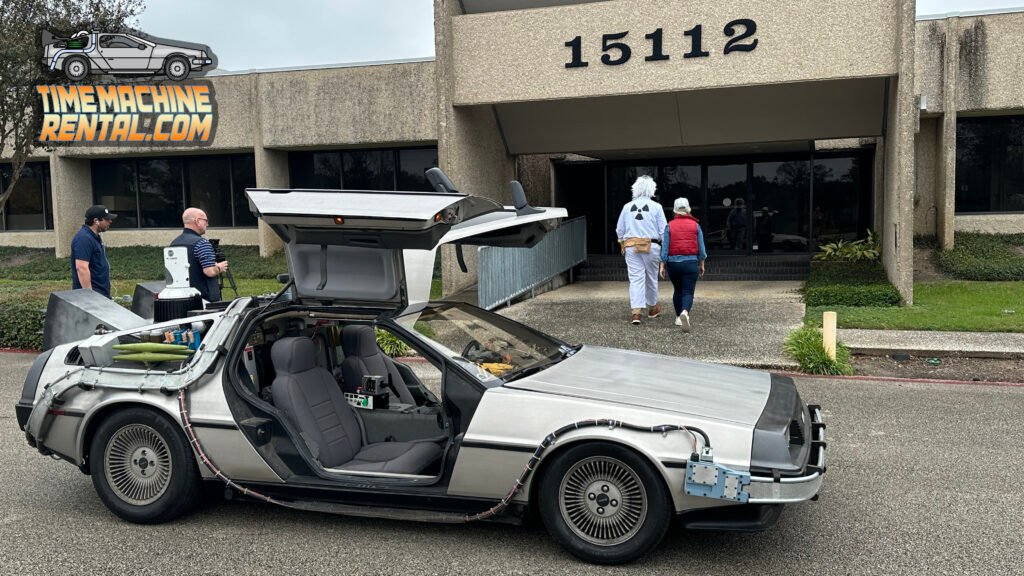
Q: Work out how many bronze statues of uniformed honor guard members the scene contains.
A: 0